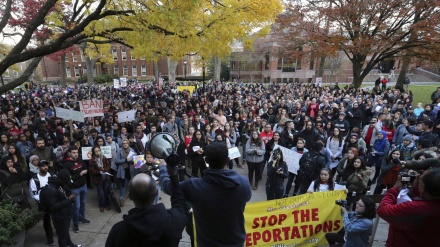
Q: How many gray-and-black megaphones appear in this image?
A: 1